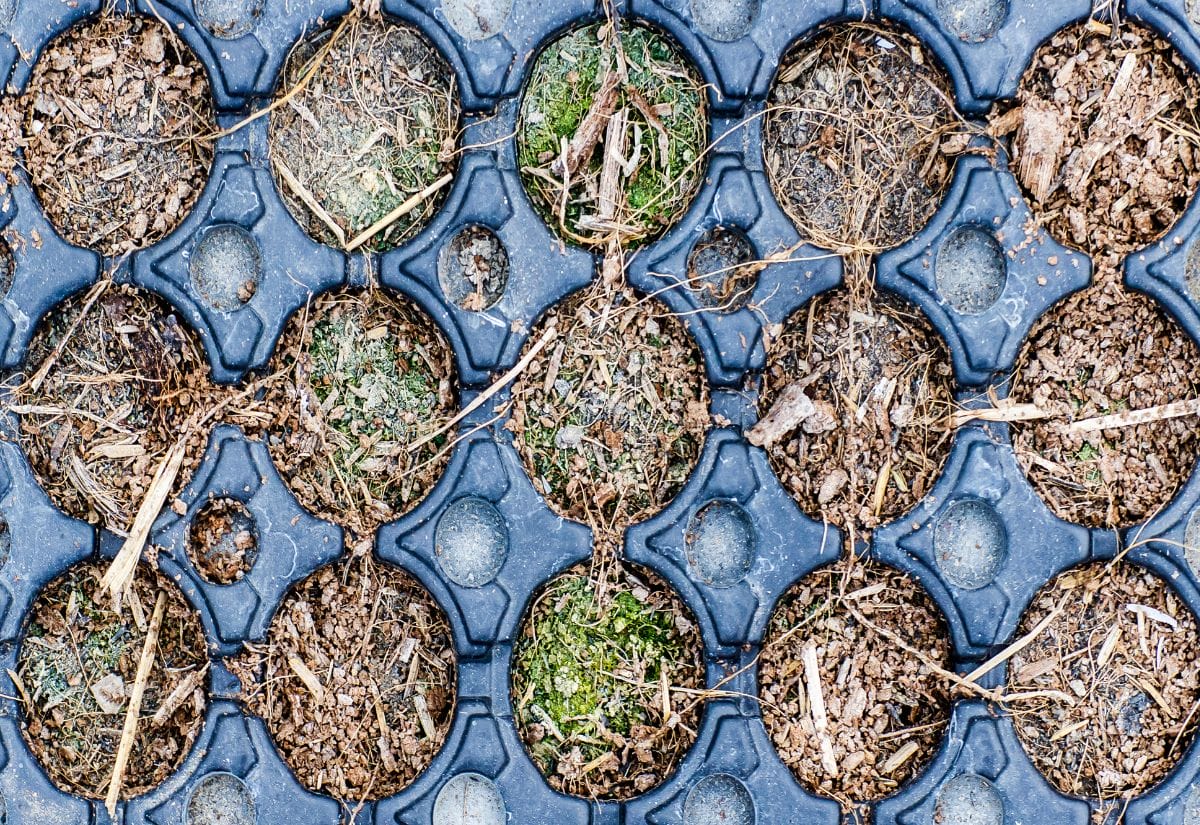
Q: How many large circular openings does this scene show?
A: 15